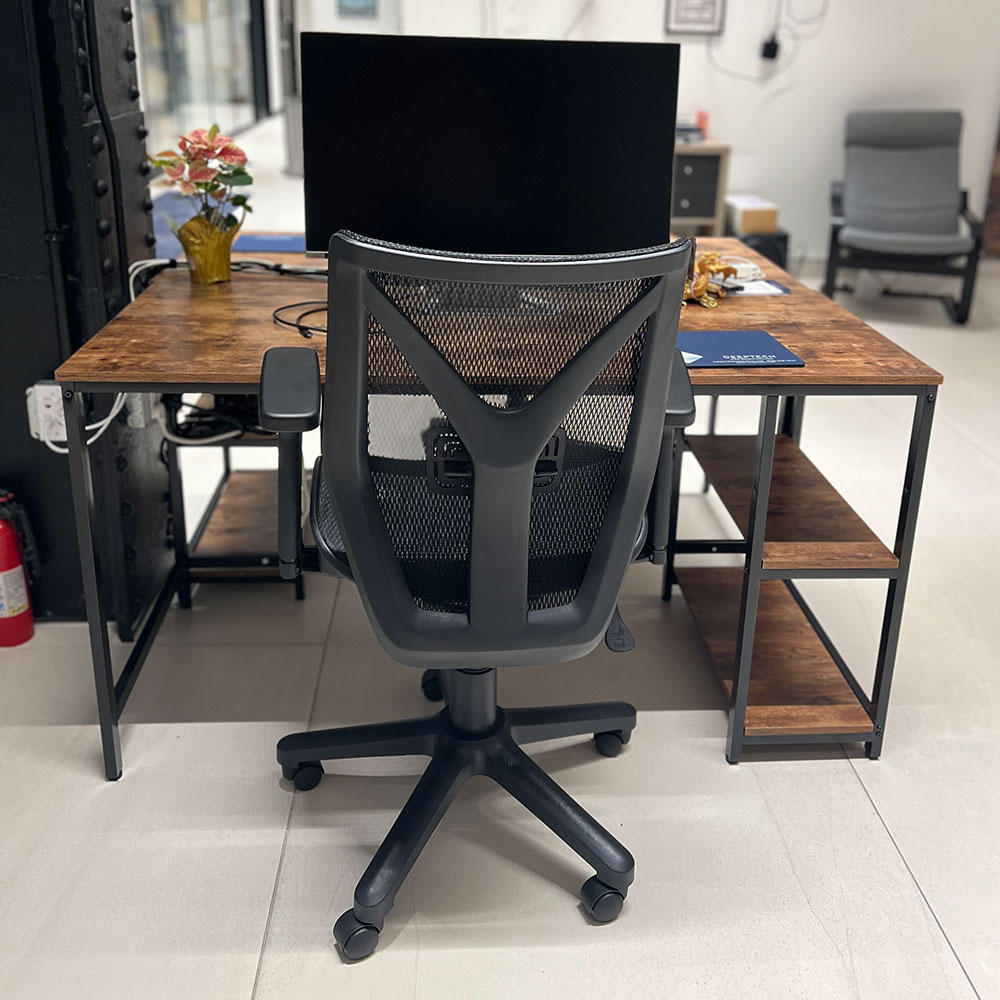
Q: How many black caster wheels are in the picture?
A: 5